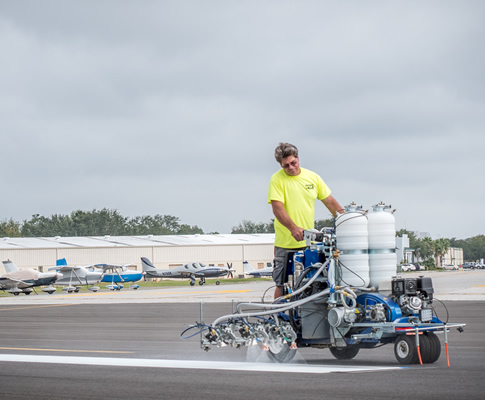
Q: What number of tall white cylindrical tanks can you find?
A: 2